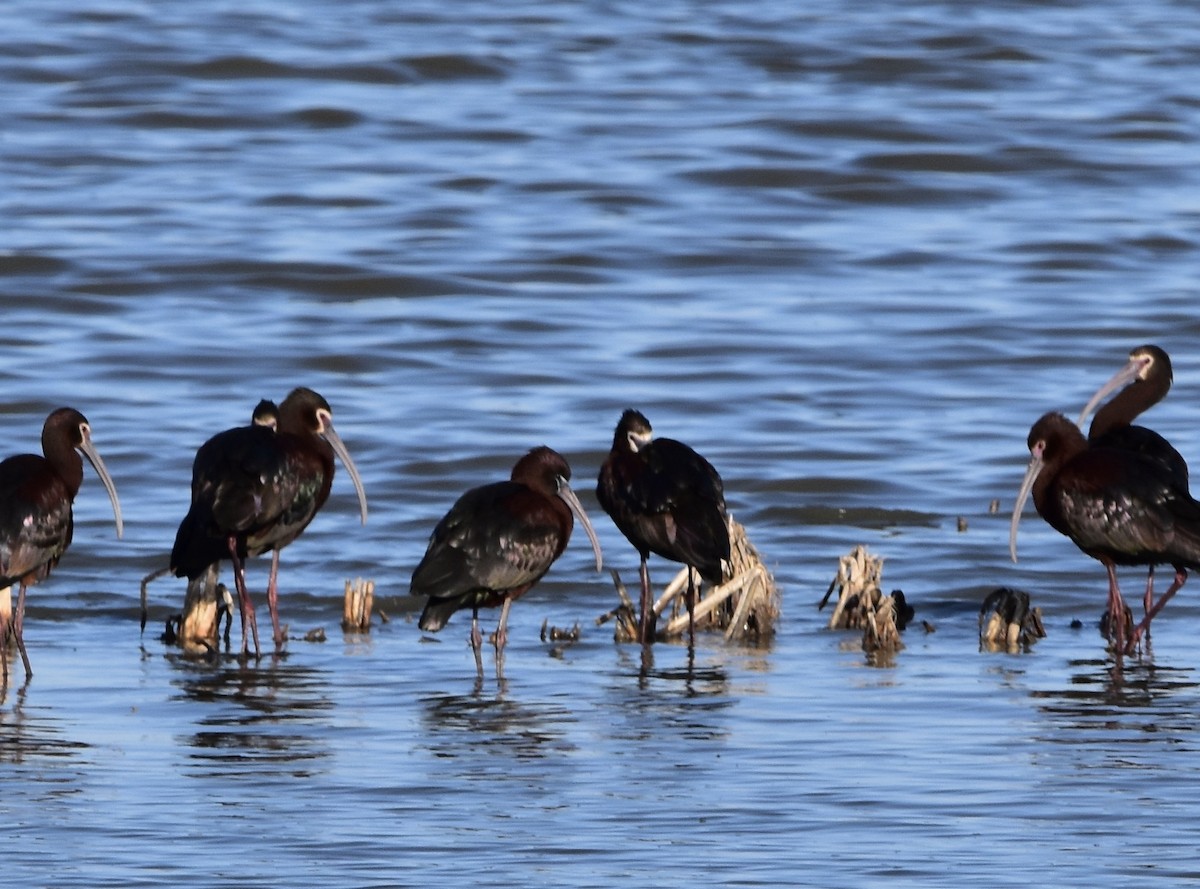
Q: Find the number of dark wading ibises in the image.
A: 7